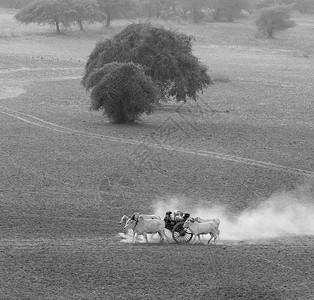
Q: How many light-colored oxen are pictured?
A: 4